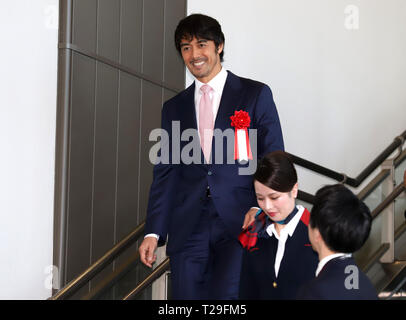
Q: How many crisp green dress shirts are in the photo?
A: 0